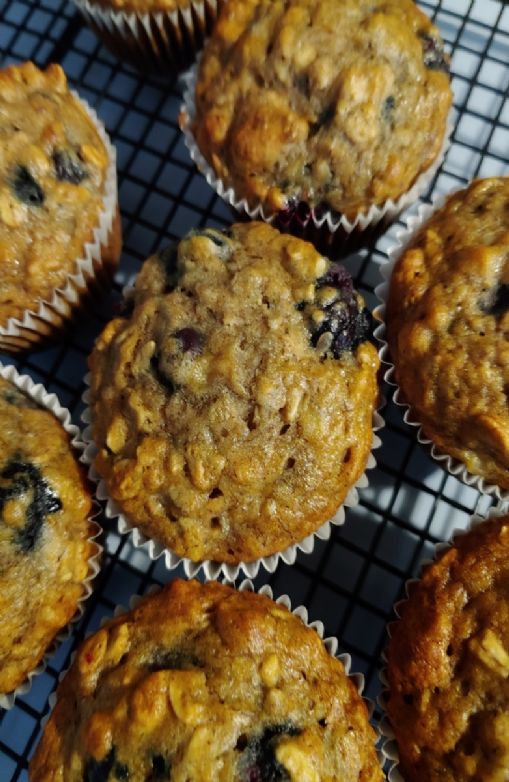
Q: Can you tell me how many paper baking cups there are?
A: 8